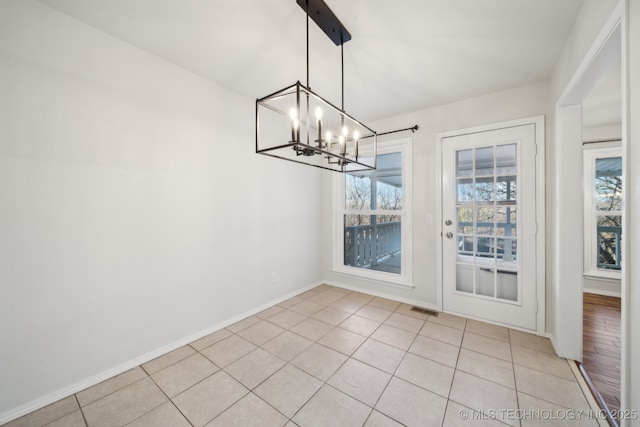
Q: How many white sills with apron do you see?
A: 2